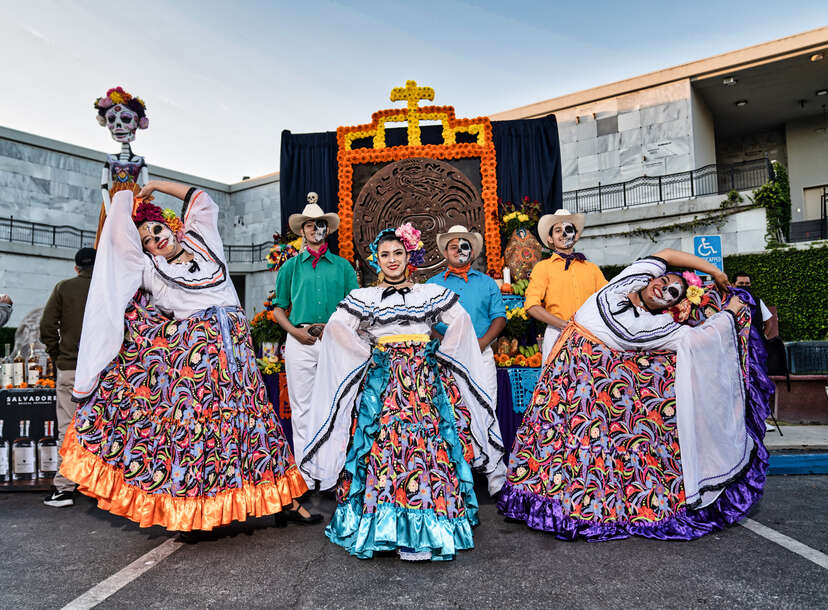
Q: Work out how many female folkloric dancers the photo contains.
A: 3